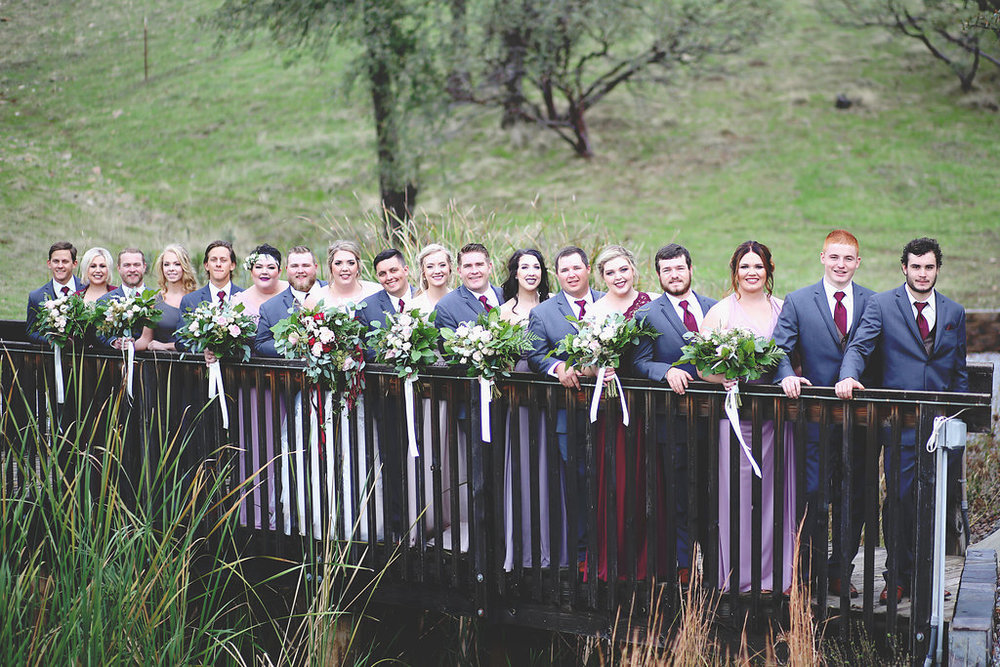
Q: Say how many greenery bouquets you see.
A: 8